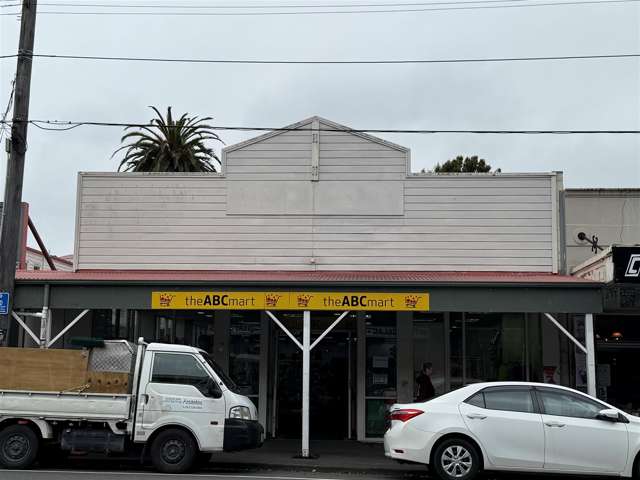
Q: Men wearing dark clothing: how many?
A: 1